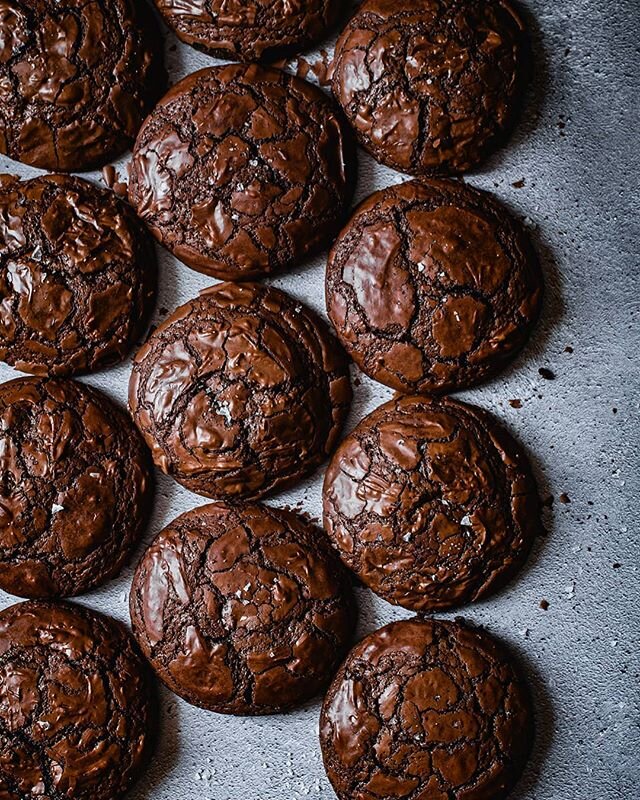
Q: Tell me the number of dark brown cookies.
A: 12